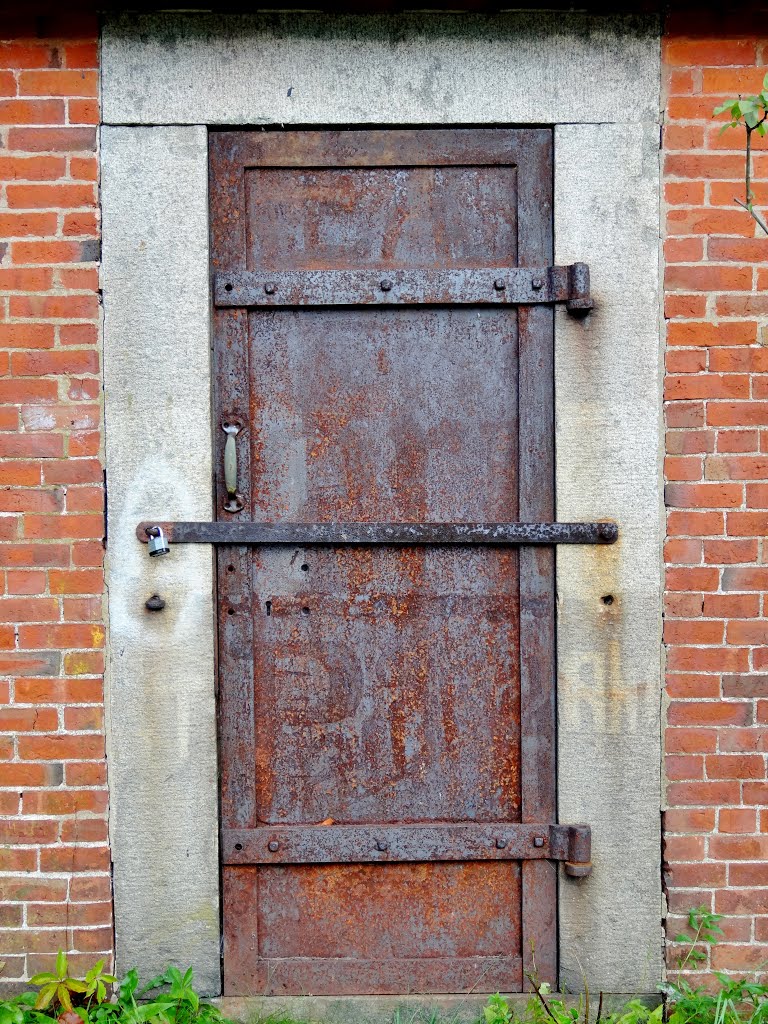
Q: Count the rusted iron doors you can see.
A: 1